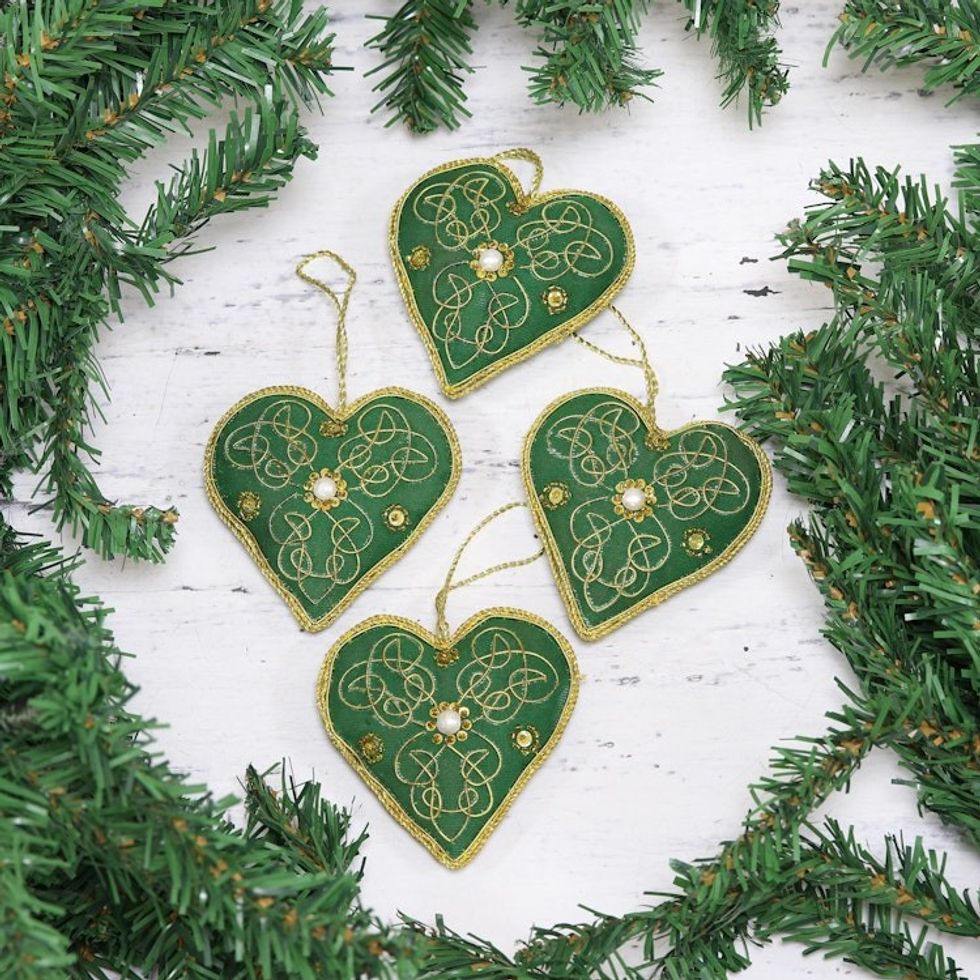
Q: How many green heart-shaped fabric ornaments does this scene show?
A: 4